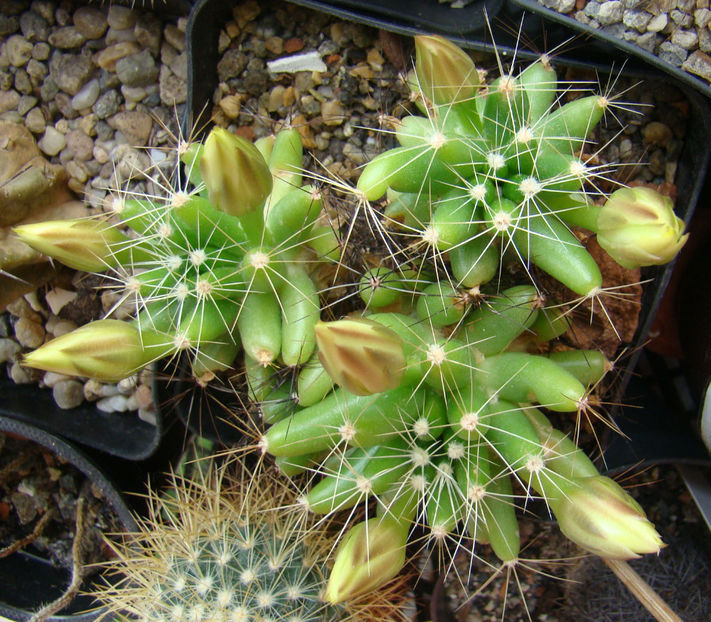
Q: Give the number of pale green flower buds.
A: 8